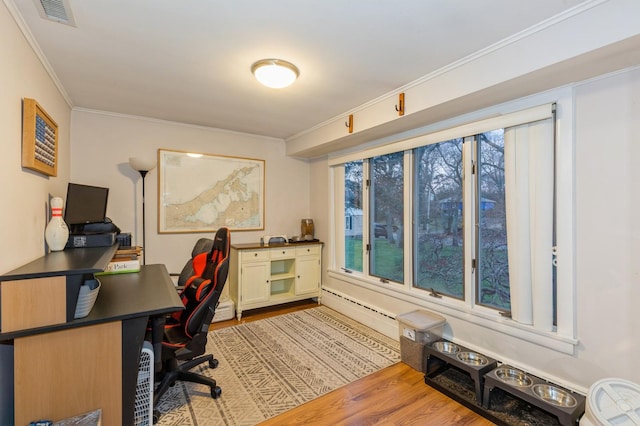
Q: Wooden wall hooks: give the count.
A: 2